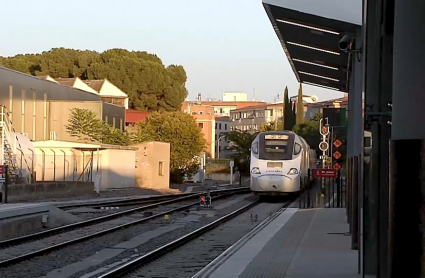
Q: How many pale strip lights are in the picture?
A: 5